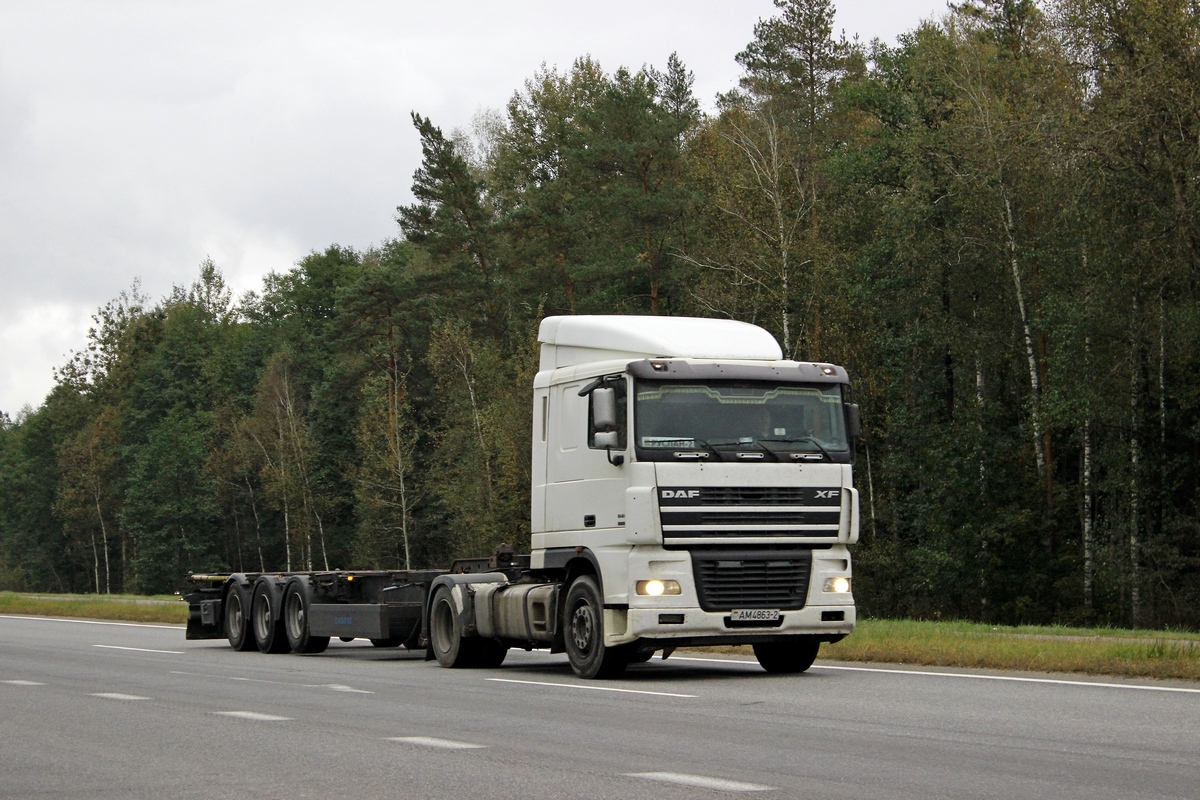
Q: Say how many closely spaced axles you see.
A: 3